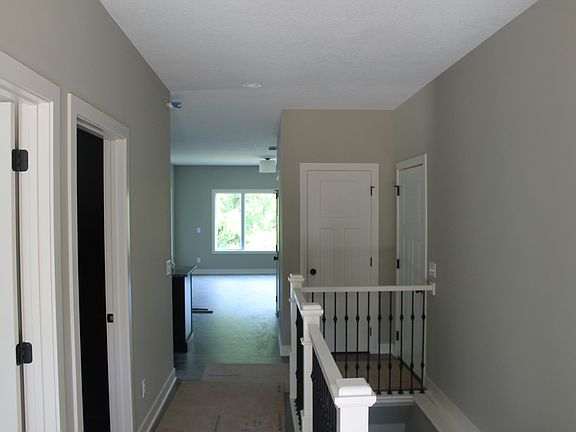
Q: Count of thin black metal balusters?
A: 11